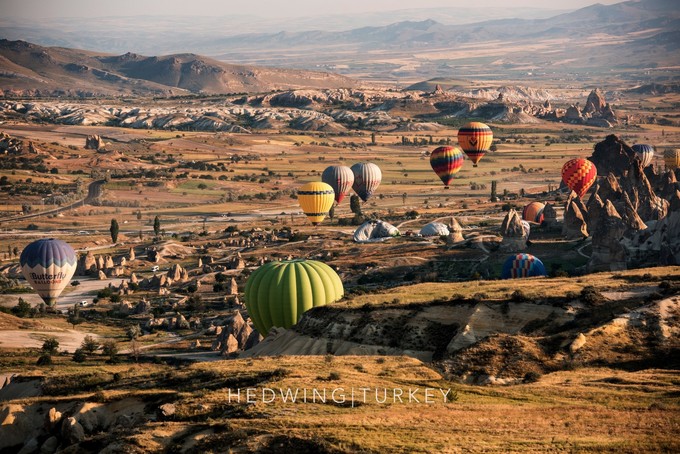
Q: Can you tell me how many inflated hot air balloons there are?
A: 12